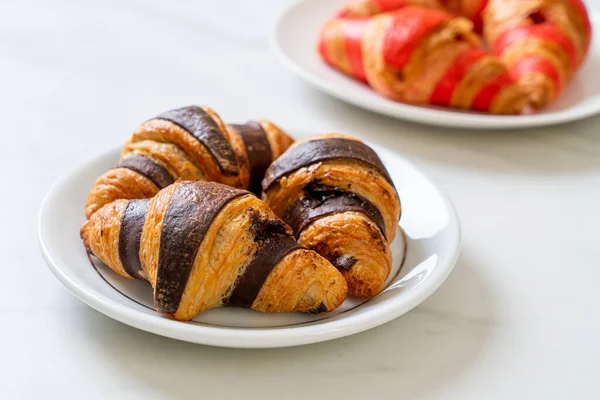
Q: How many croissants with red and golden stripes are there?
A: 3